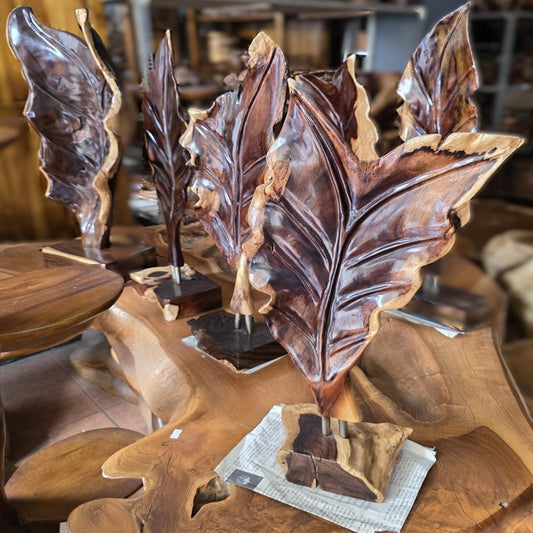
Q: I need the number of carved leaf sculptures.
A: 6